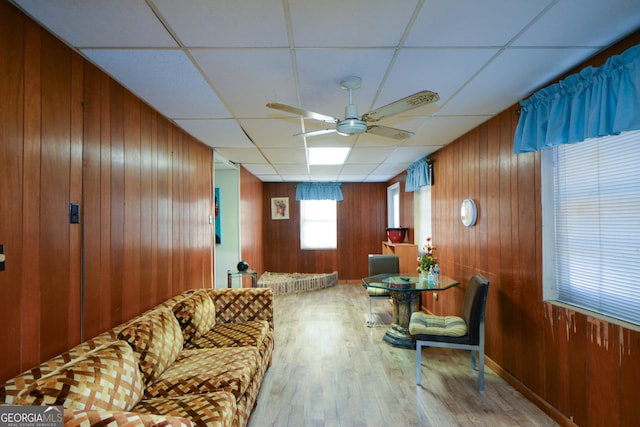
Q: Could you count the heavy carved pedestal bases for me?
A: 1